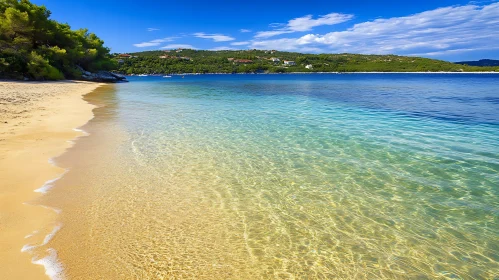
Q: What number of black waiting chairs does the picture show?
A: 0